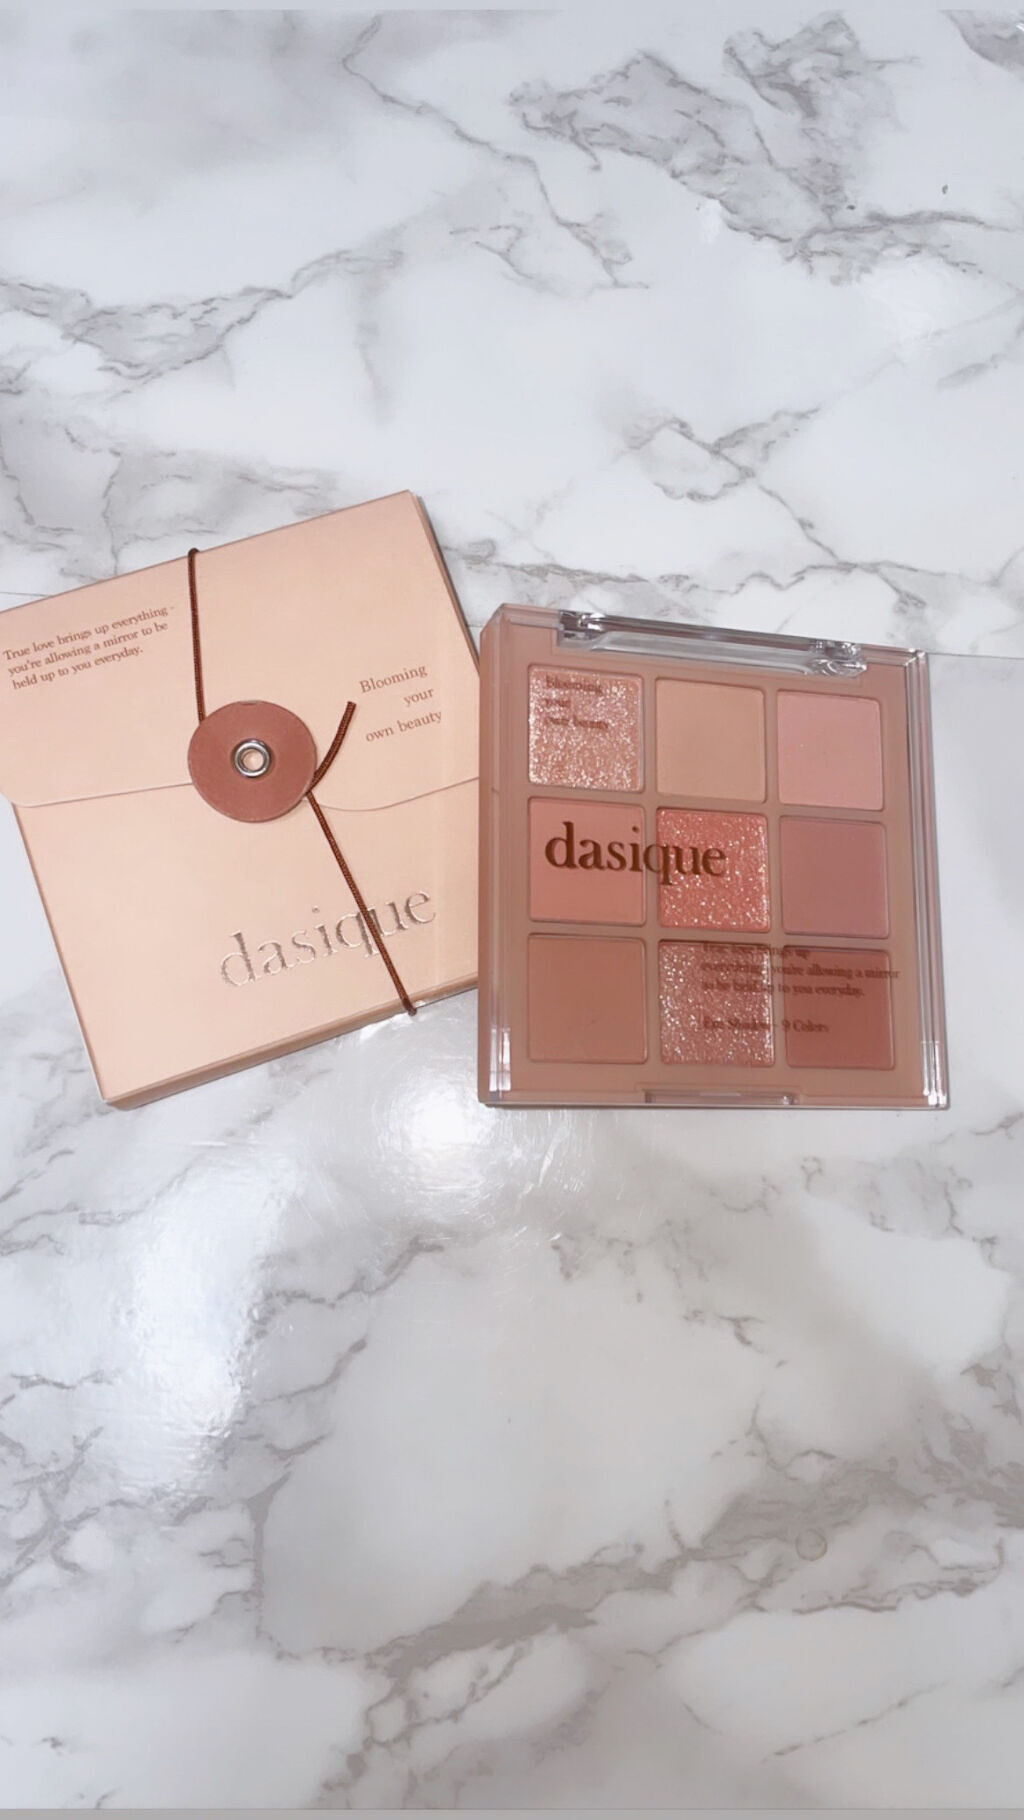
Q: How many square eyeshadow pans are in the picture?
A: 9